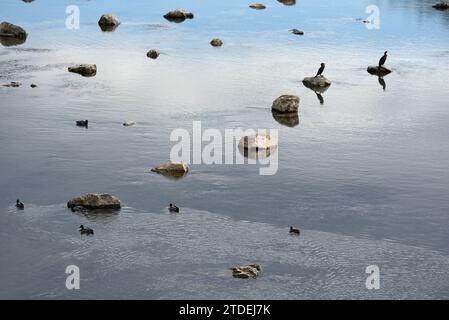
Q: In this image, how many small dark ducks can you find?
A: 5